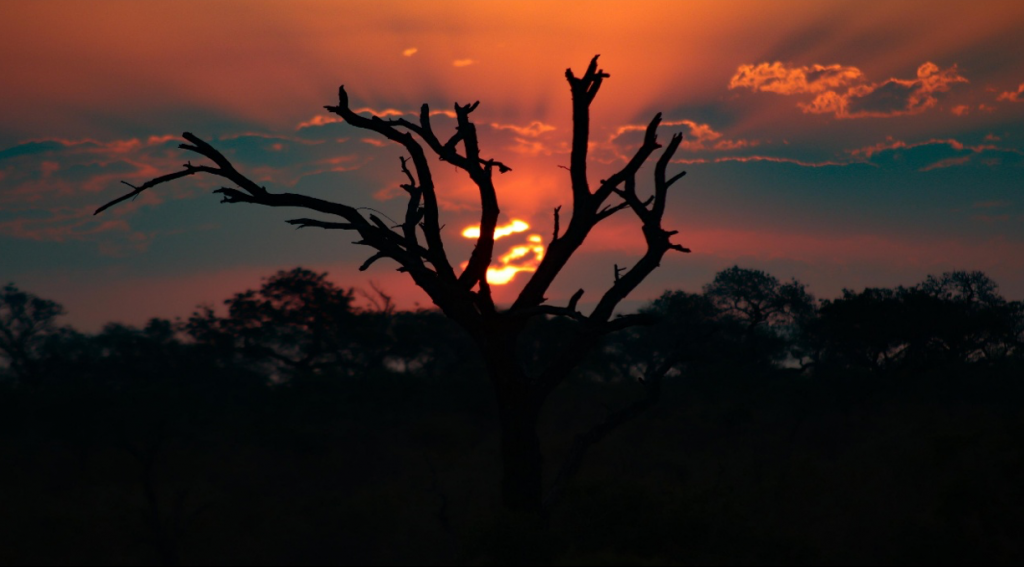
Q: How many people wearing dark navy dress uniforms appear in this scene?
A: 0